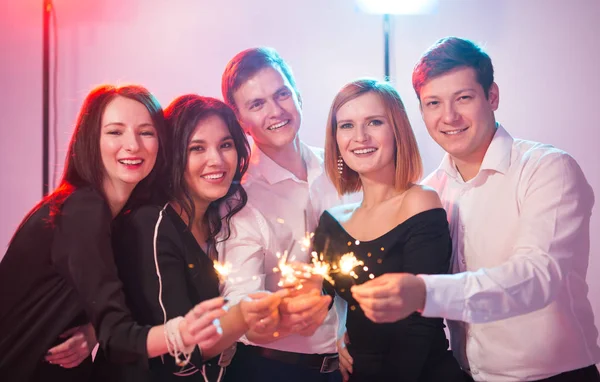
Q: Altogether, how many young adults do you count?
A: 5